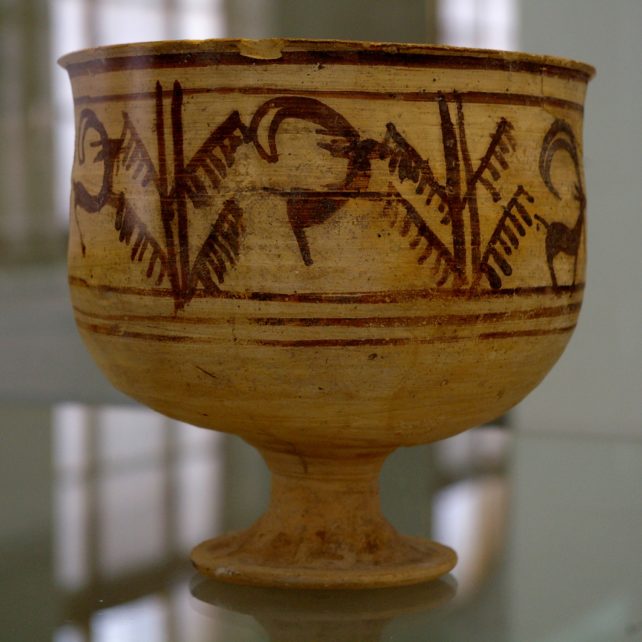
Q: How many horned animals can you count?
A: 3